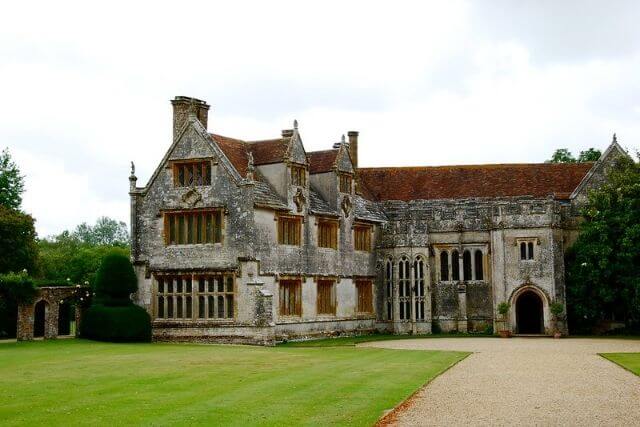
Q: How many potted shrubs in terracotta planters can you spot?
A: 2